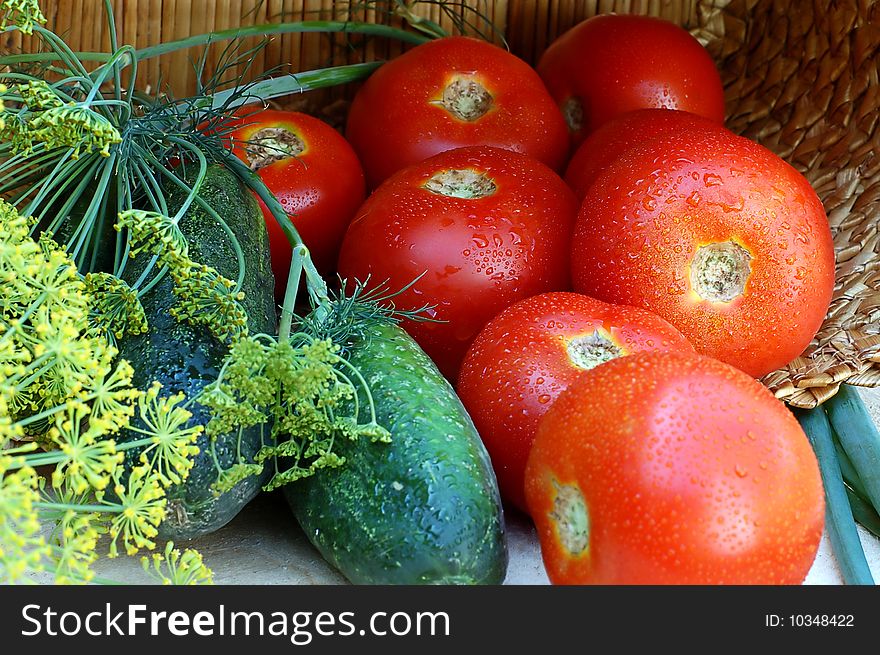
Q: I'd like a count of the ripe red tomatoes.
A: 8